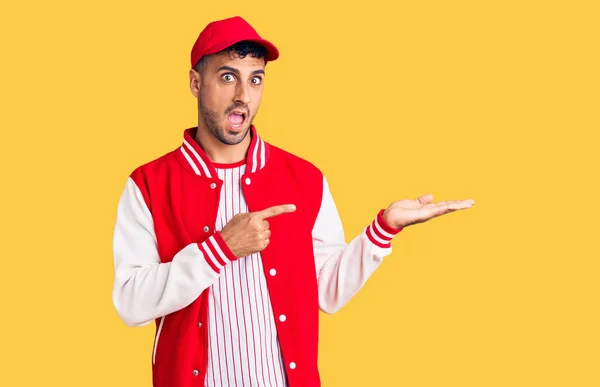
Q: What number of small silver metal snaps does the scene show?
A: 4